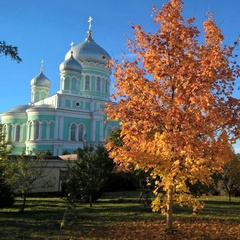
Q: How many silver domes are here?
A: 3